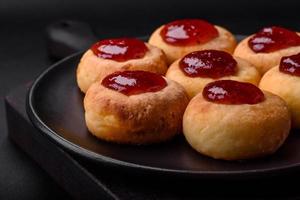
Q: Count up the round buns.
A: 7